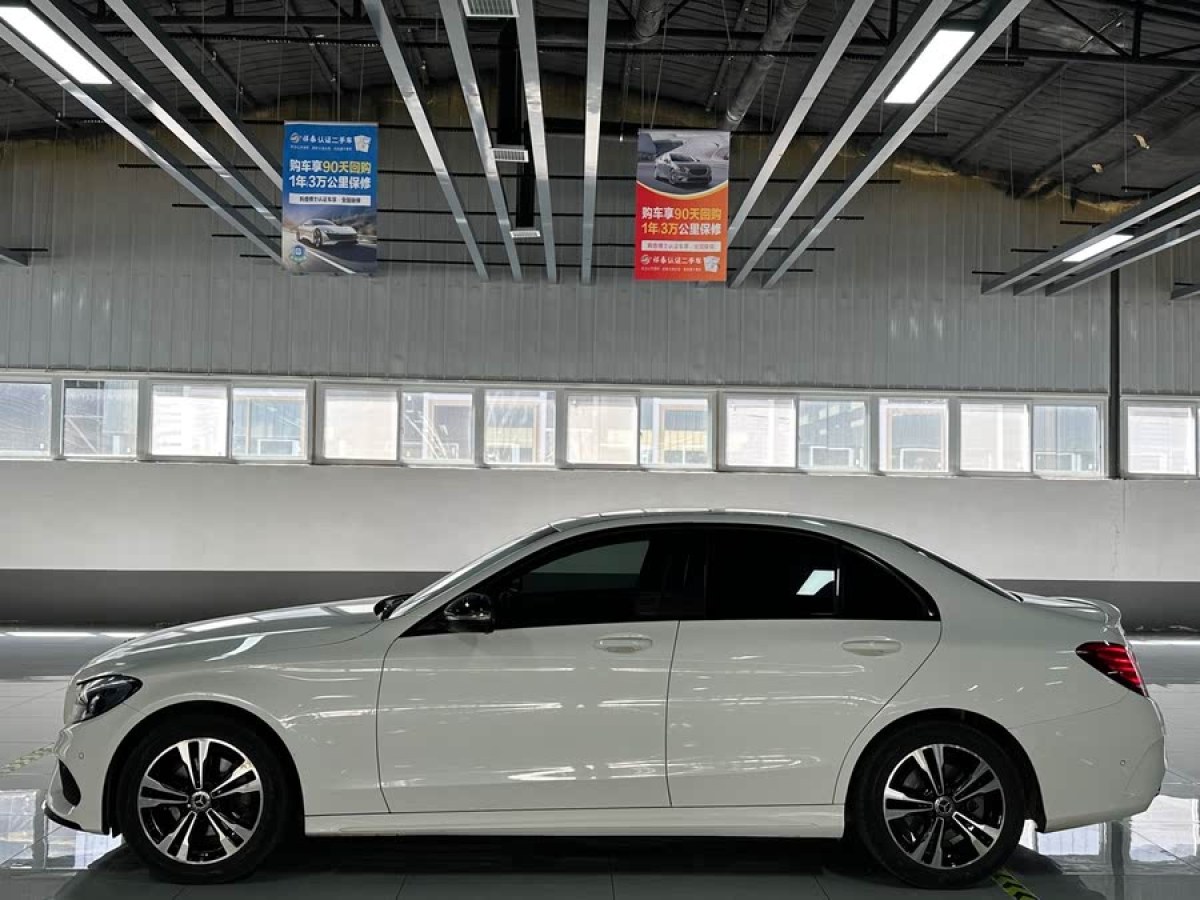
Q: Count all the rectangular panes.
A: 15